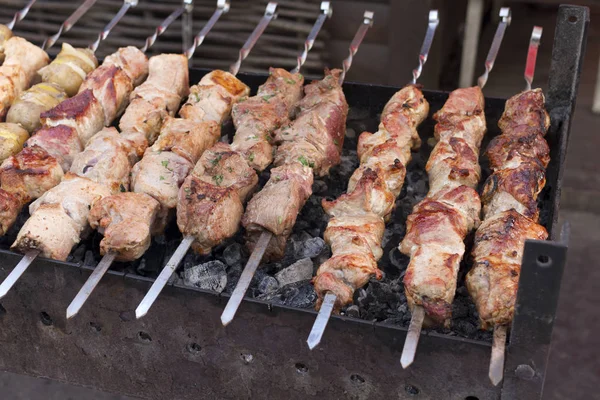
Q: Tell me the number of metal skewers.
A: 11